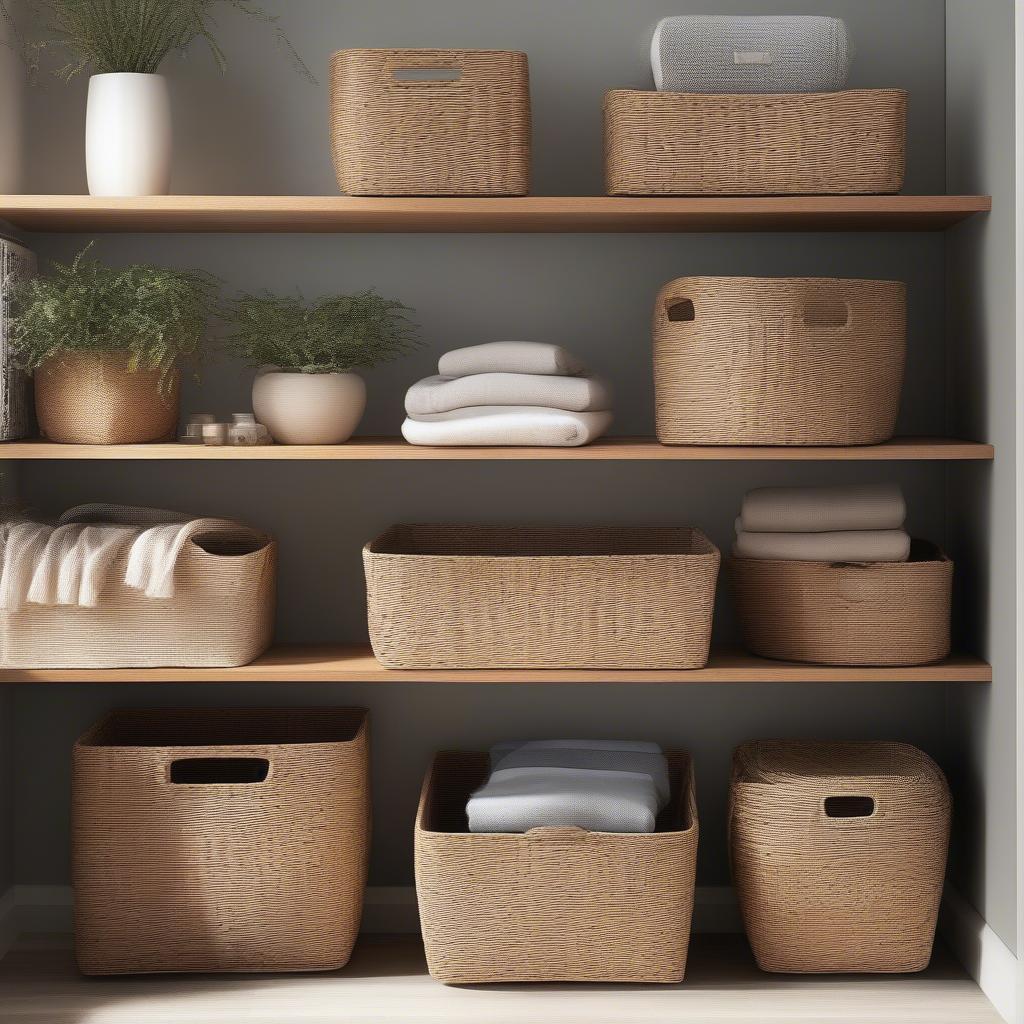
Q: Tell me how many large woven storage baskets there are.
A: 9